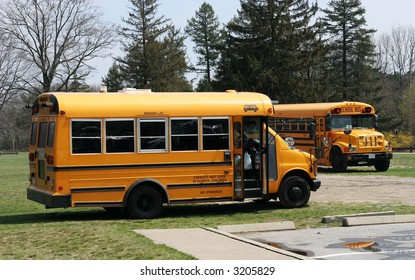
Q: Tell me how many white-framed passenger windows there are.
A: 5